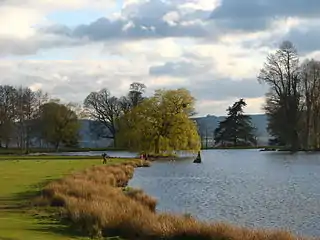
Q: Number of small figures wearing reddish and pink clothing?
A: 2